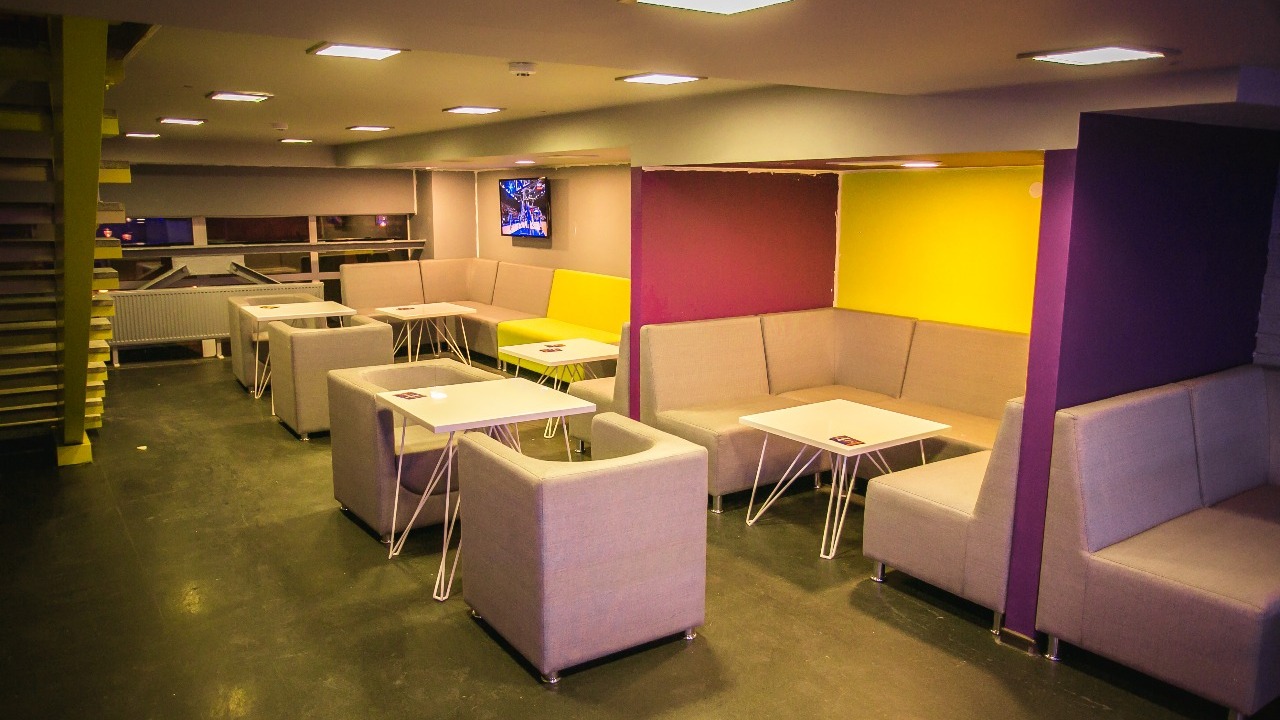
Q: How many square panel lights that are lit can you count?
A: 10